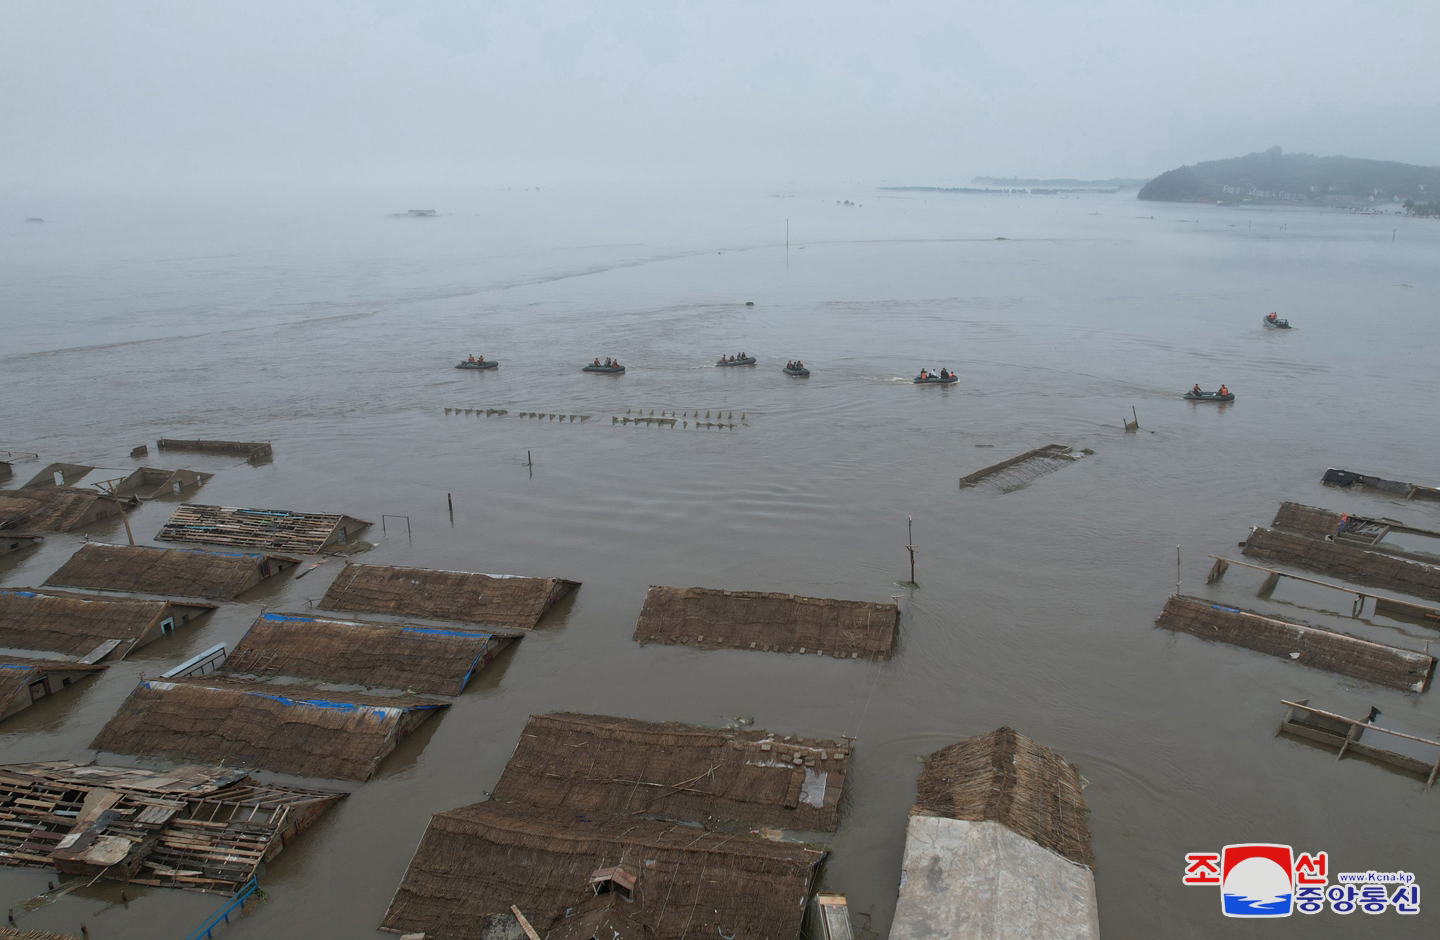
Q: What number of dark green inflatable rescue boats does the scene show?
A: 7